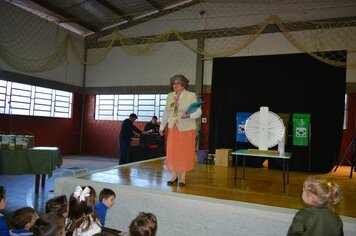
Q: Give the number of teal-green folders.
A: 1